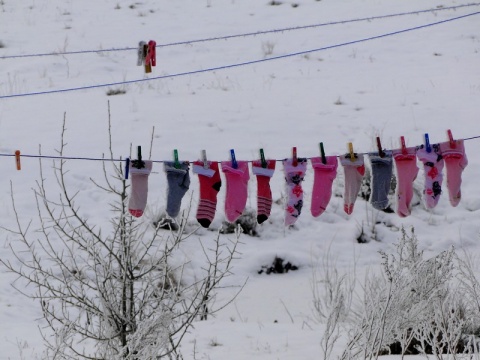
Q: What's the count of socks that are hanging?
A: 12